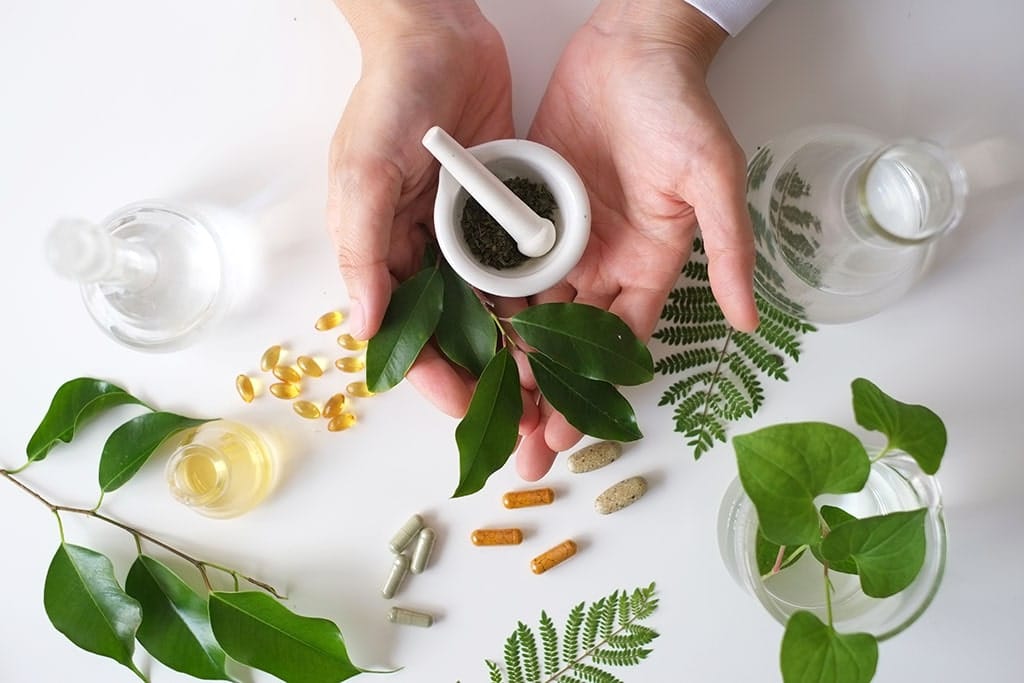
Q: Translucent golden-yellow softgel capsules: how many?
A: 12